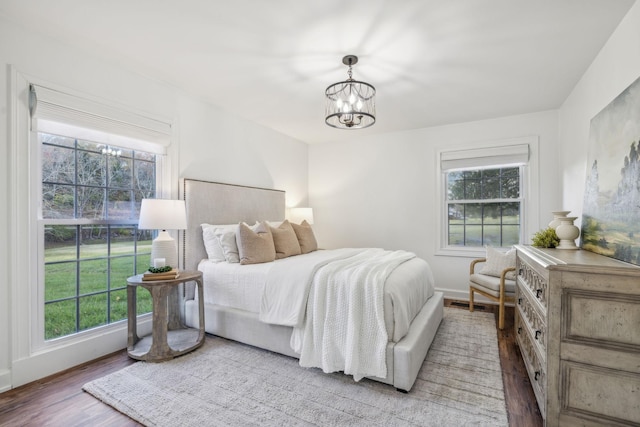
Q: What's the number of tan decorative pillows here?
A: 3